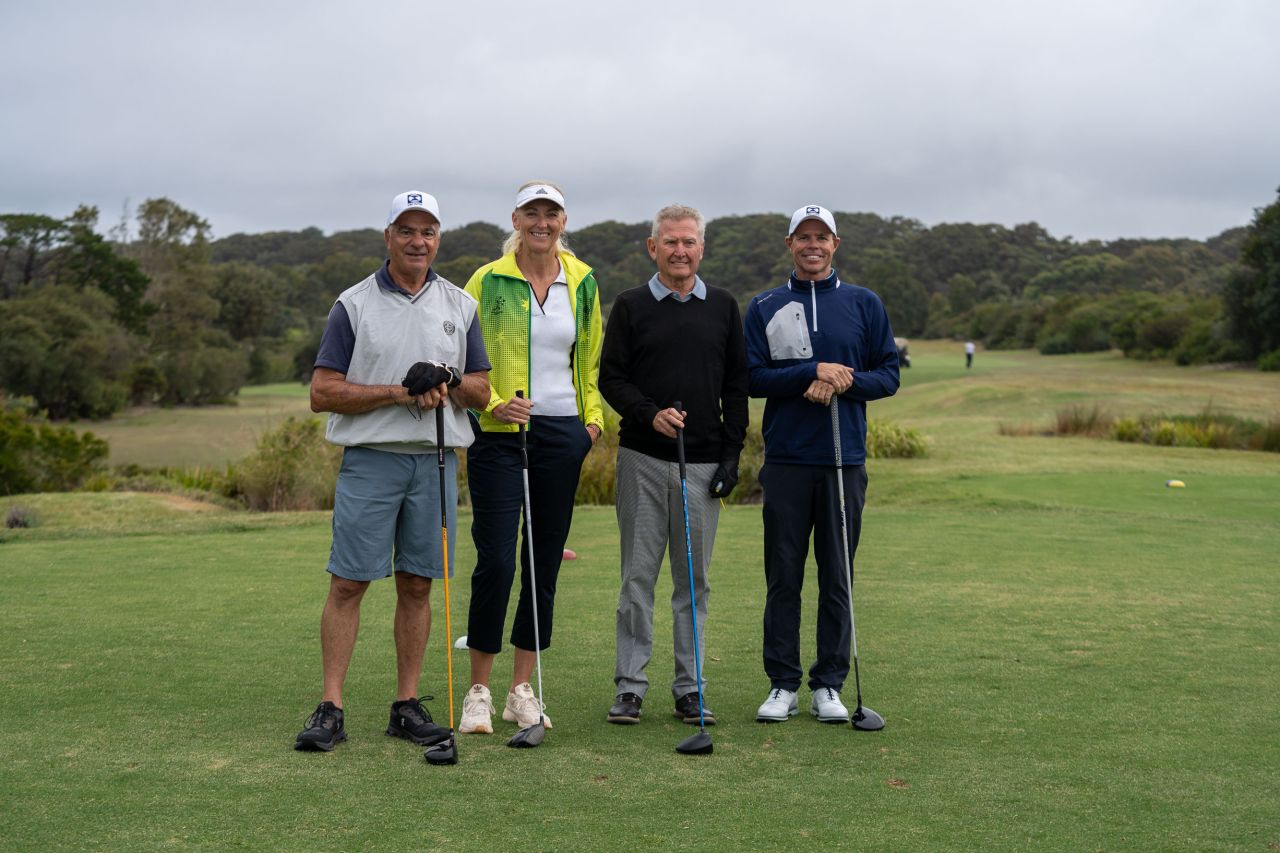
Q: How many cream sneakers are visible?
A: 2